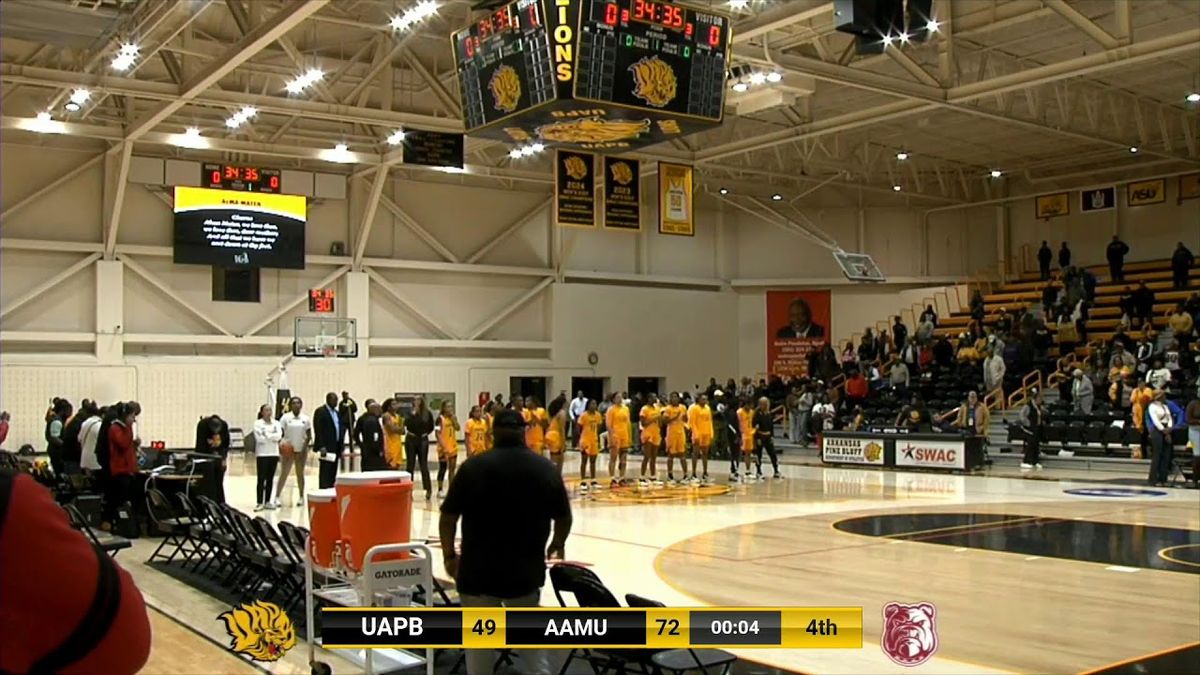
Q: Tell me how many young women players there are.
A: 13